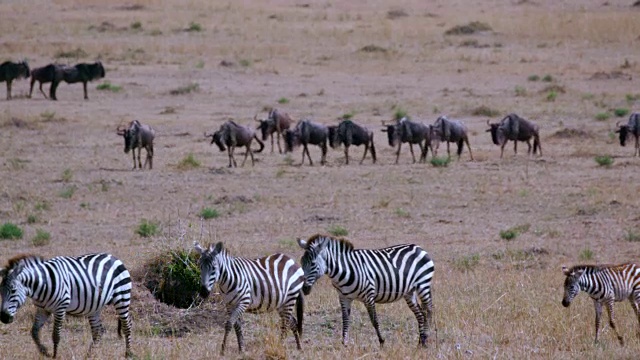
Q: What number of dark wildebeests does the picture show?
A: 12